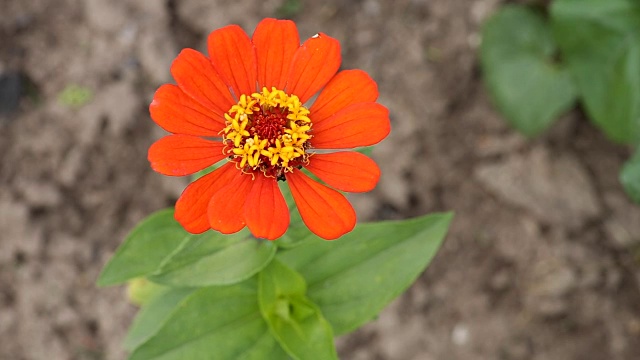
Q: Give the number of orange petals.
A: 13